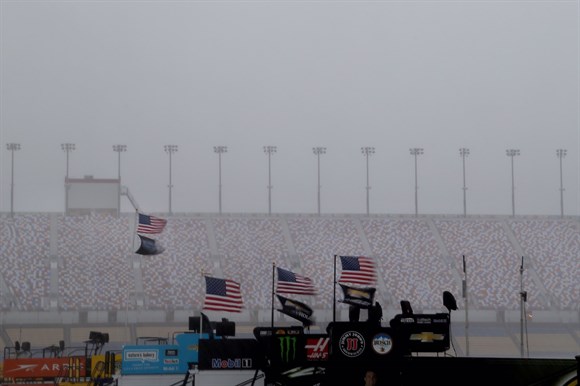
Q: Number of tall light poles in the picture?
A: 12